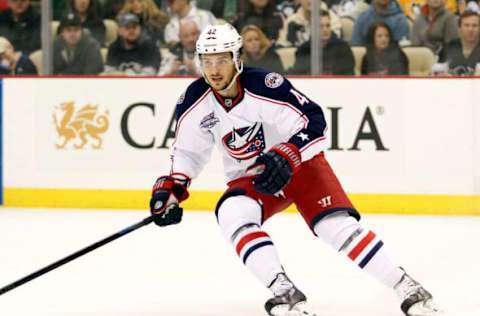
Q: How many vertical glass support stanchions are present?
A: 2